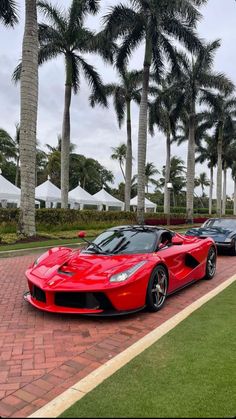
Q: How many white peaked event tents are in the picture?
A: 5